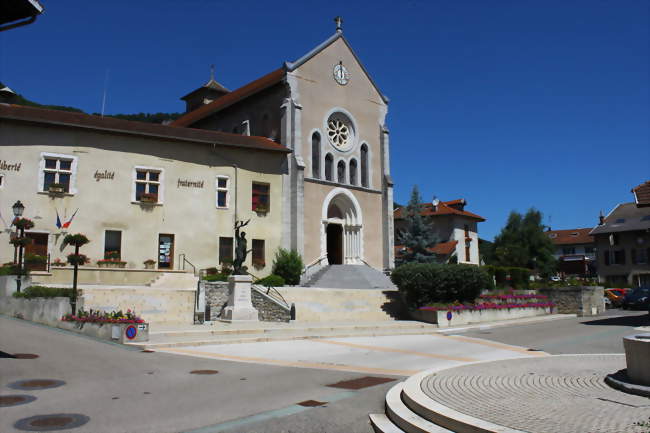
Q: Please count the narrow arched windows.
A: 5